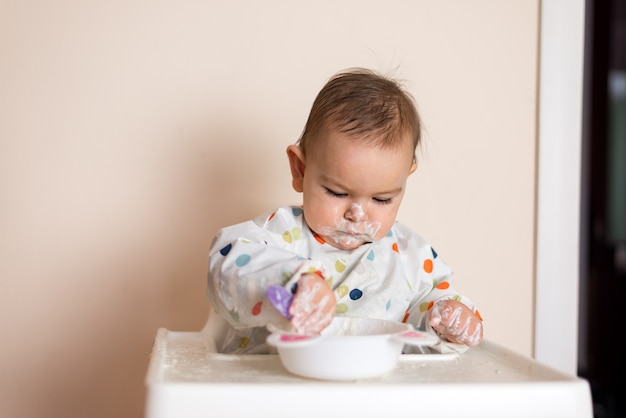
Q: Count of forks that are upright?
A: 0